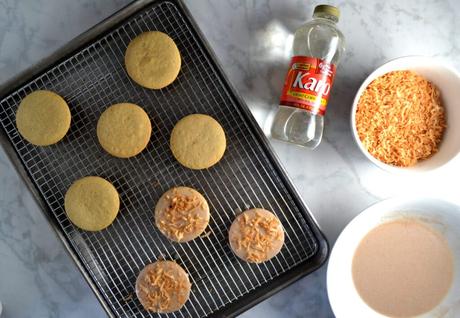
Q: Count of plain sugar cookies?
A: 5